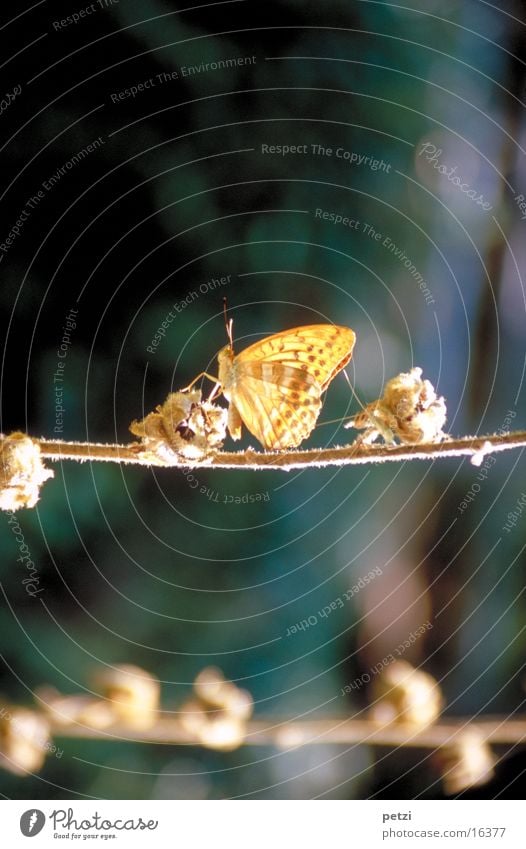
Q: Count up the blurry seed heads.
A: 5